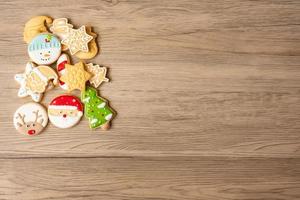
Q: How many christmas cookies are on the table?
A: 13